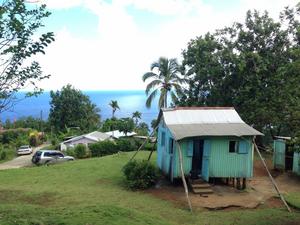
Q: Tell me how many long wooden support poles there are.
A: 4